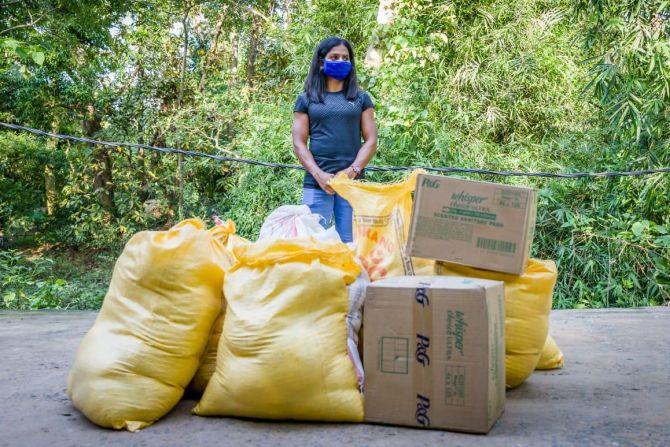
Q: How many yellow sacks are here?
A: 6